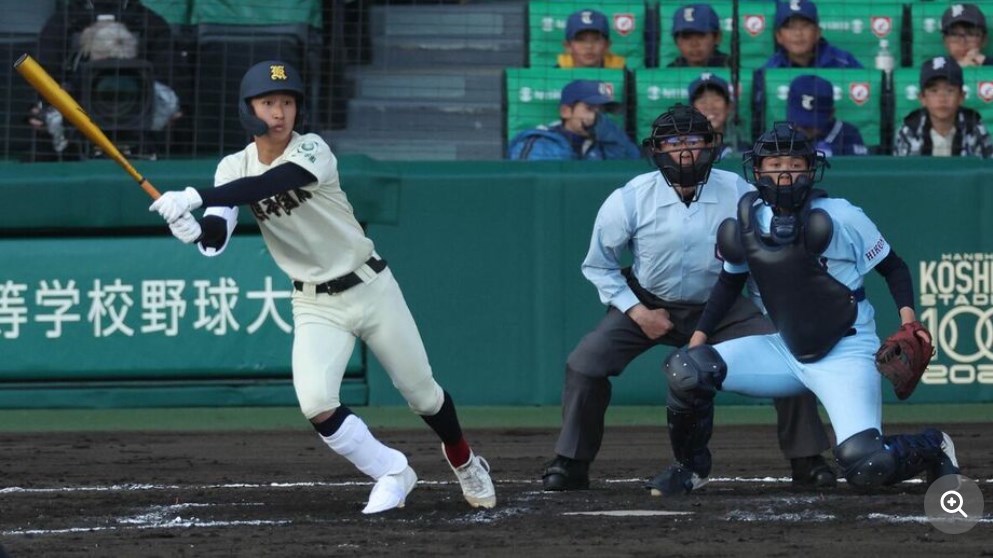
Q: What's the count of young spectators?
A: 8